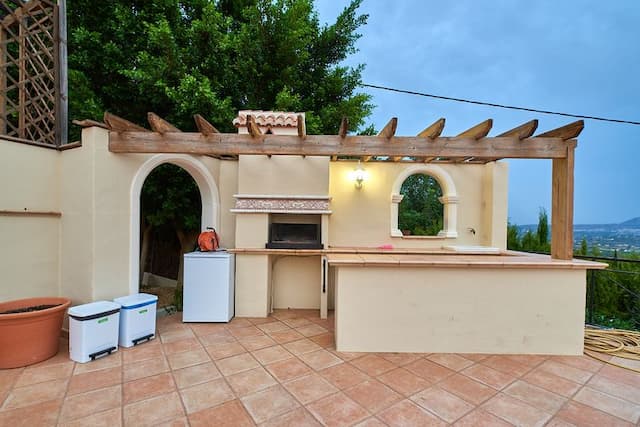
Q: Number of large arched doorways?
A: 1